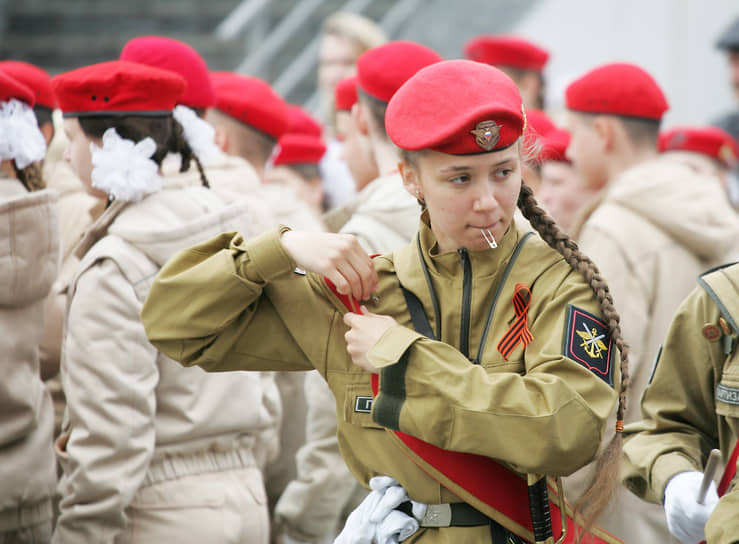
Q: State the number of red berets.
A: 15